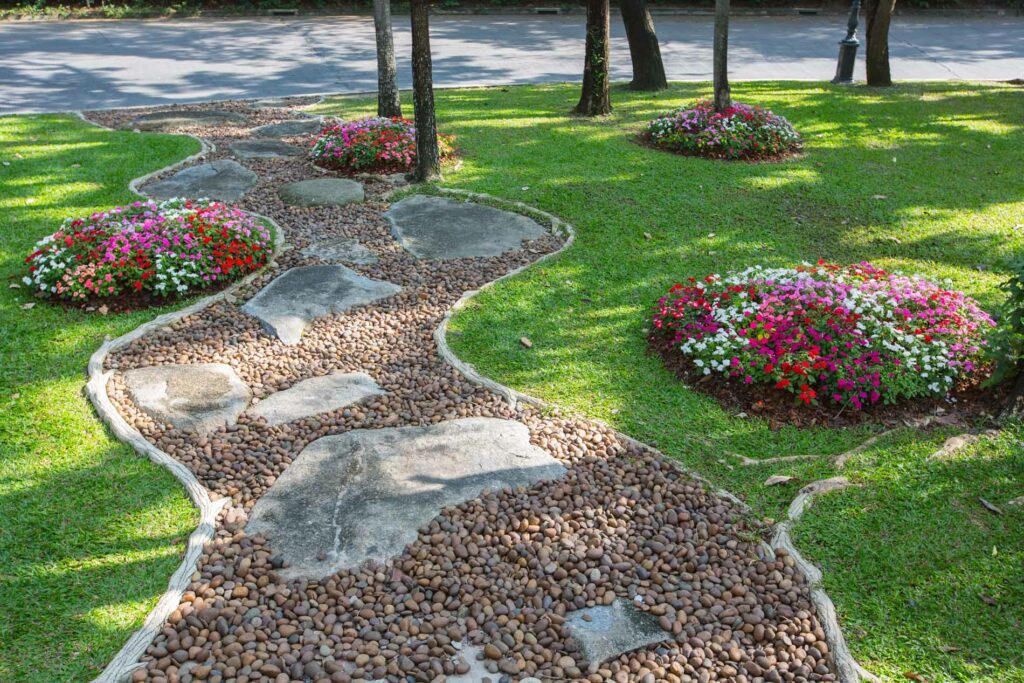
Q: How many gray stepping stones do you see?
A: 13